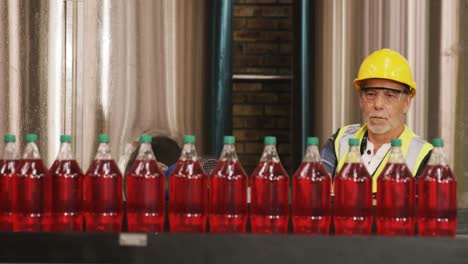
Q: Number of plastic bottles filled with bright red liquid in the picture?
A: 12